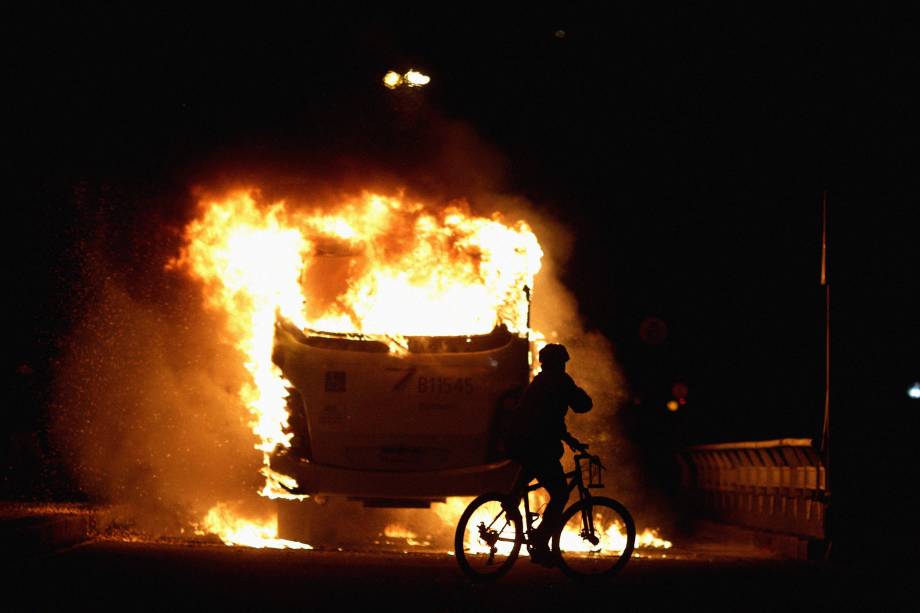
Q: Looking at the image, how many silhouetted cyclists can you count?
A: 1